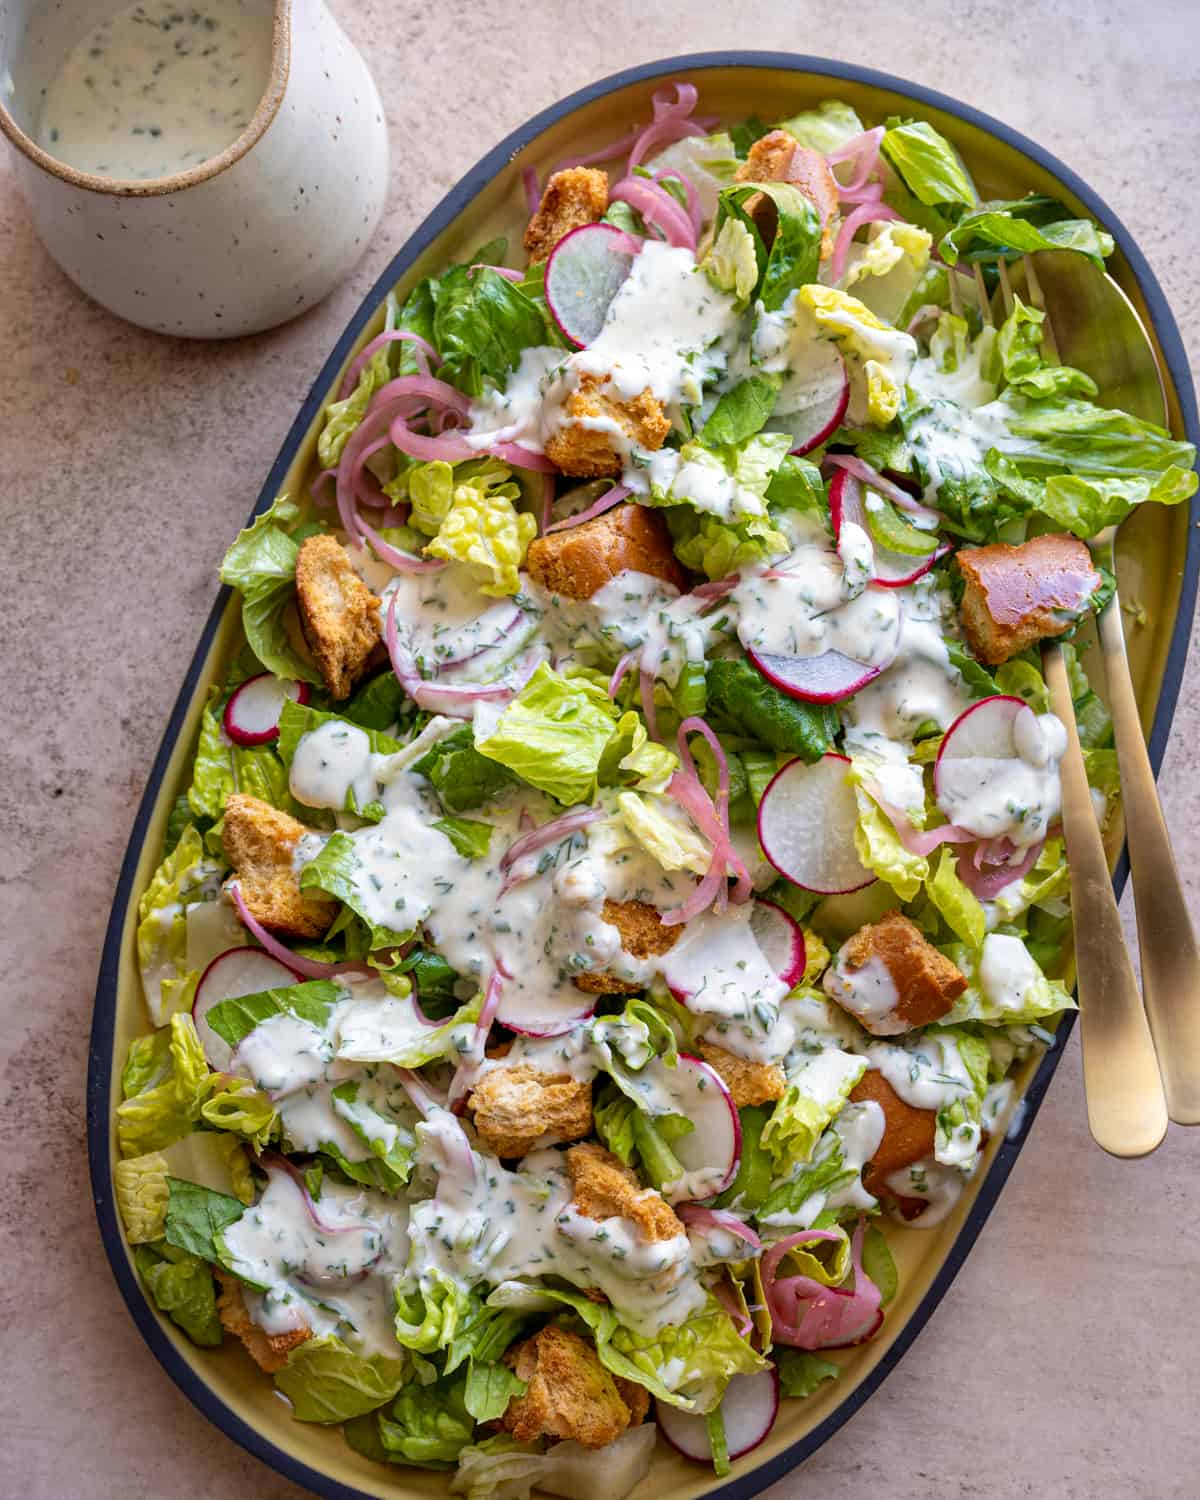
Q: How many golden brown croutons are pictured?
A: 15